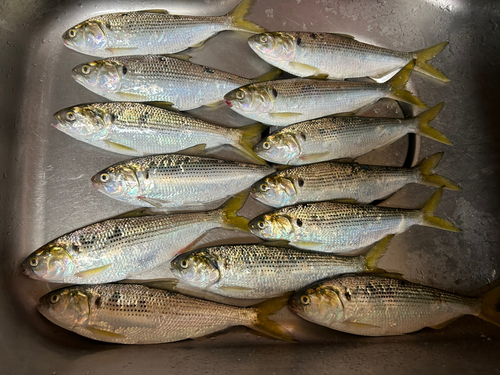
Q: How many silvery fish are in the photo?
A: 13